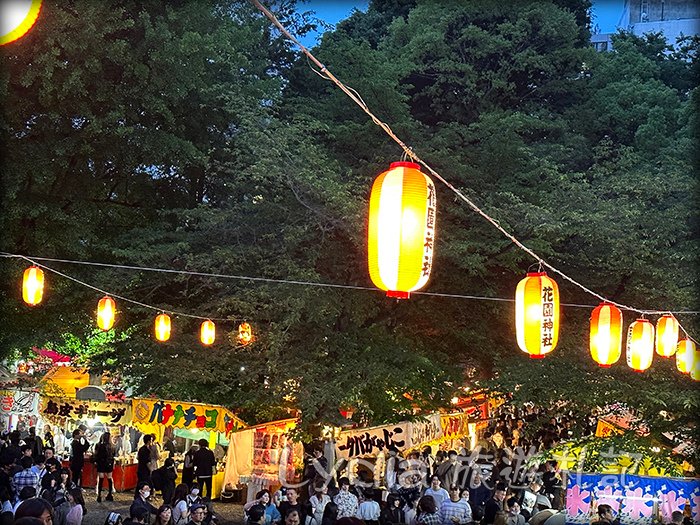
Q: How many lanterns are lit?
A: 13